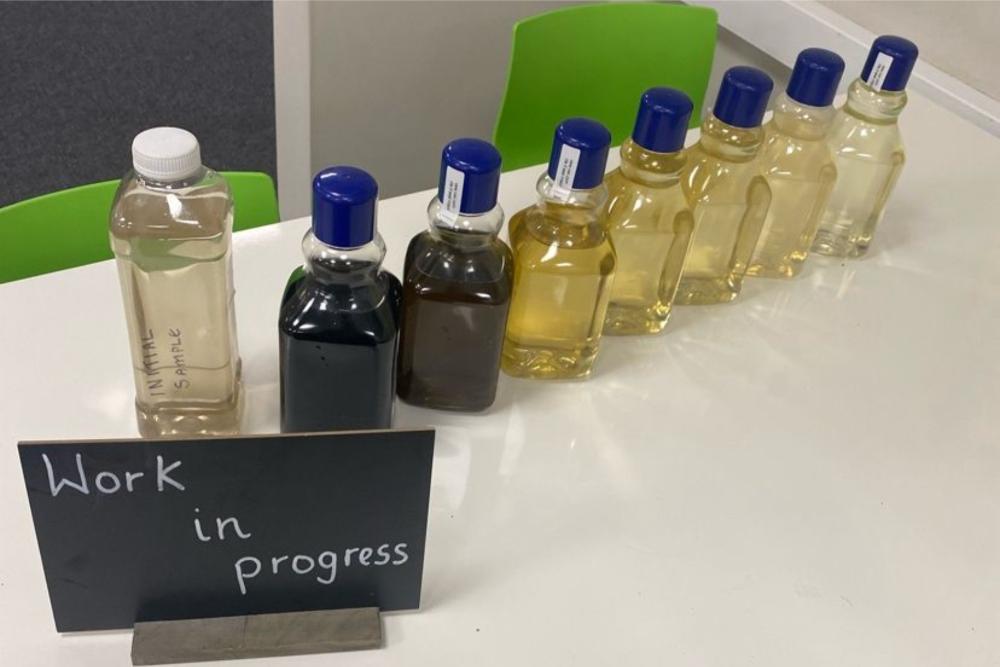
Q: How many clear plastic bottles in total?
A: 8